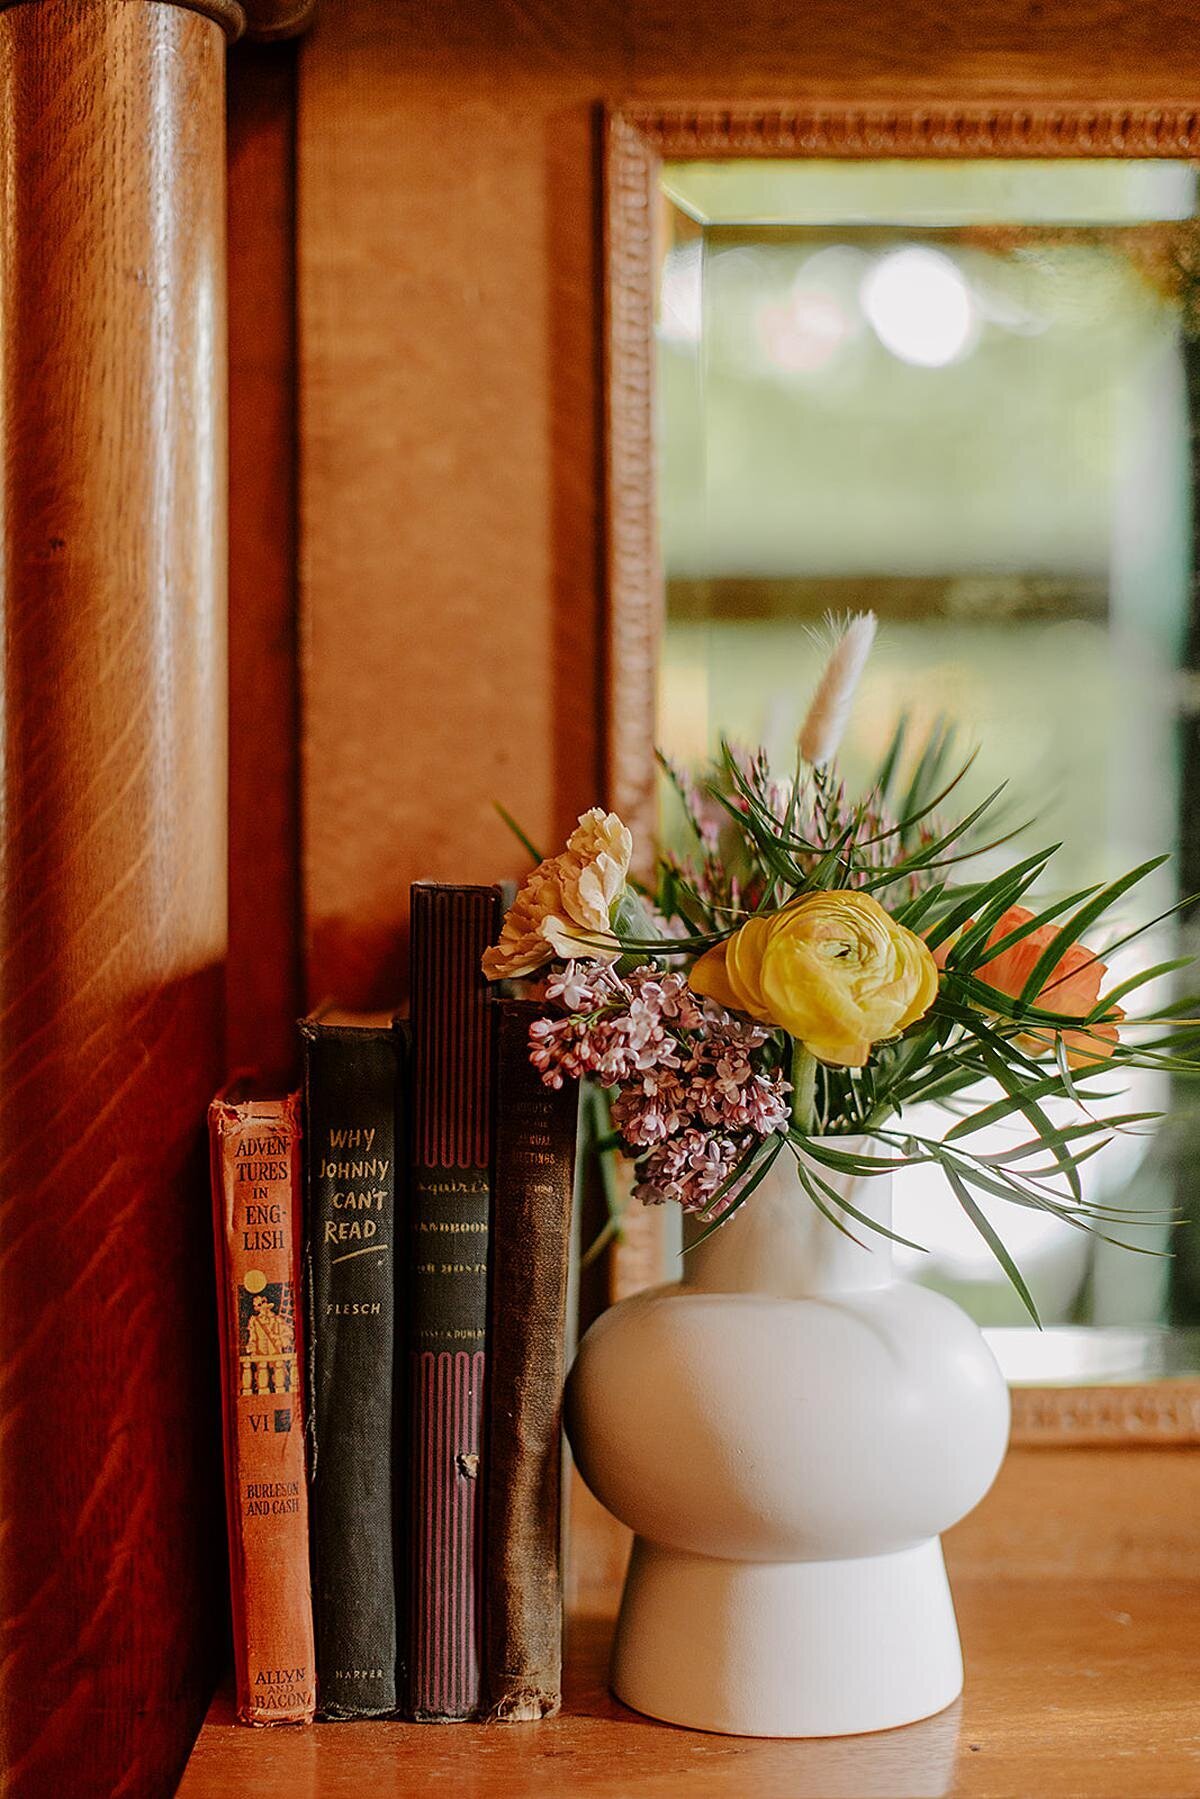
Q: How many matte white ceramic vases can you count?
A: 1